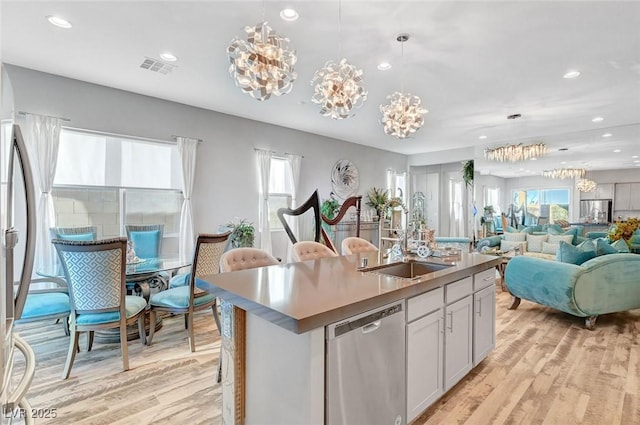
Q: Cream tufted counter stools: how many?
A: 3